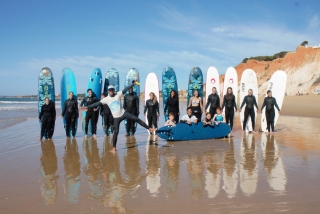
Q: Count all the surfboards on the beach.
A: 13